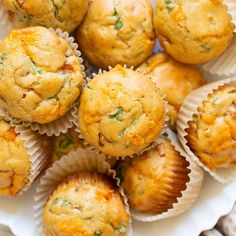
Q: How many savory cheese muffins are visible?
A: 11